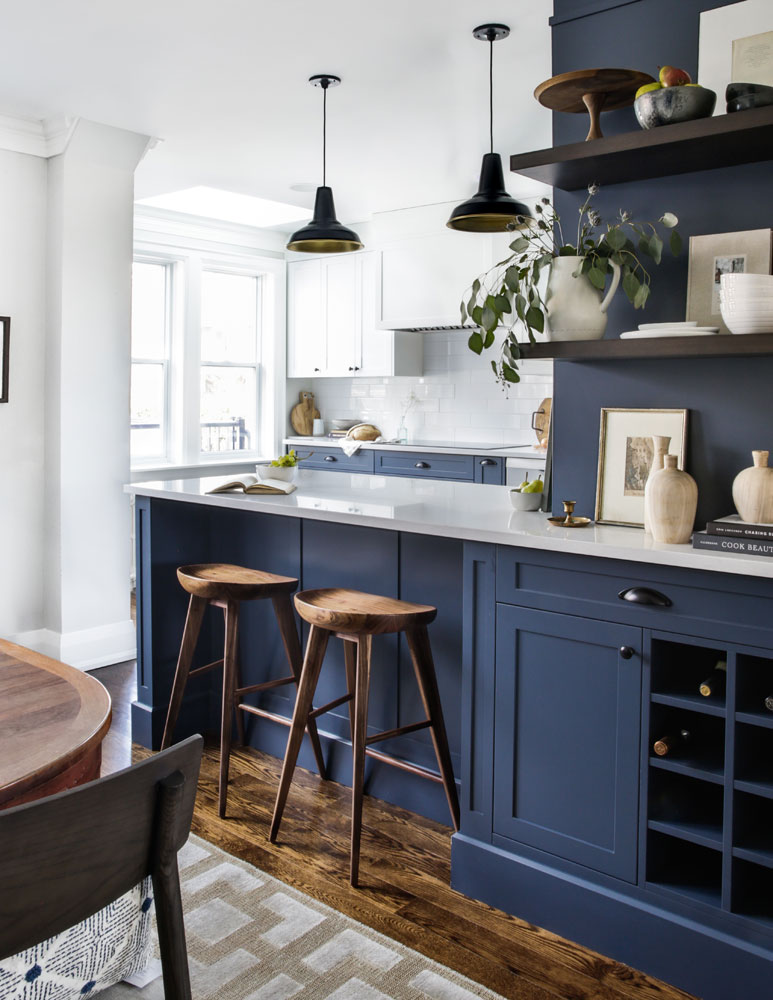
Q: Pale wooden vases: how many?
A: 3